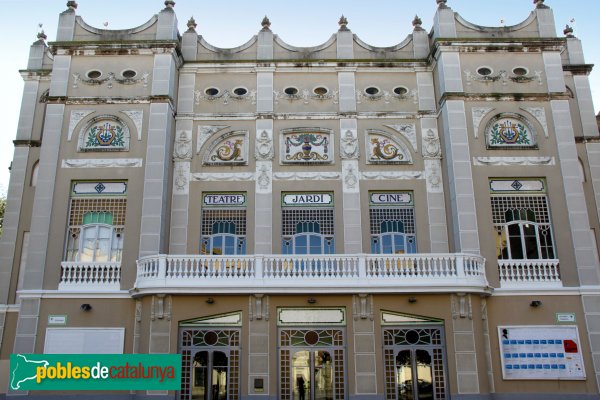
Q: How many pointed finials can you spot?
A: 10